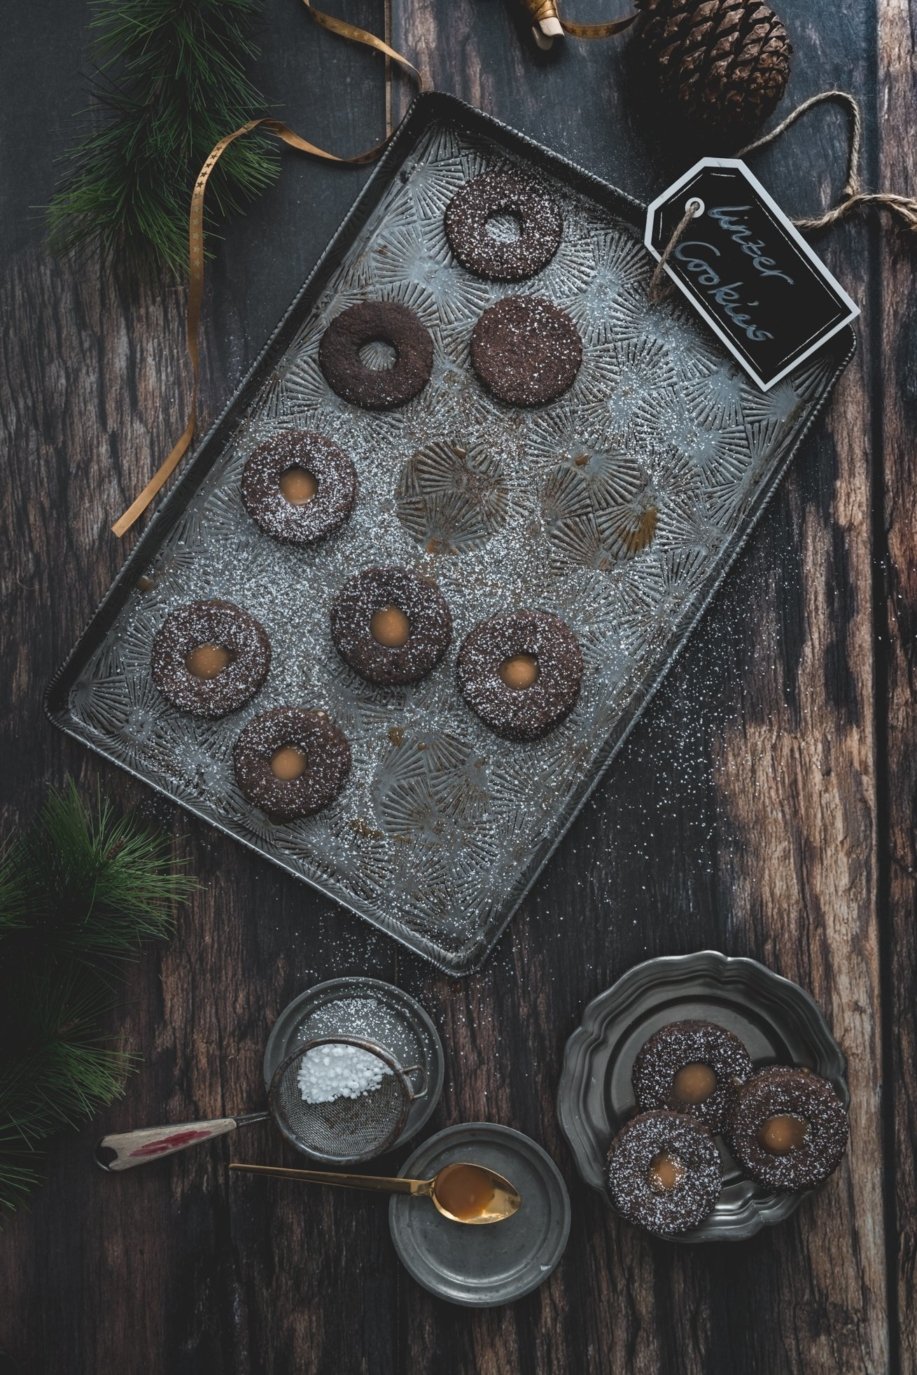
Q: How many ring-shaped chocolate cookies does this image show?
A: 10